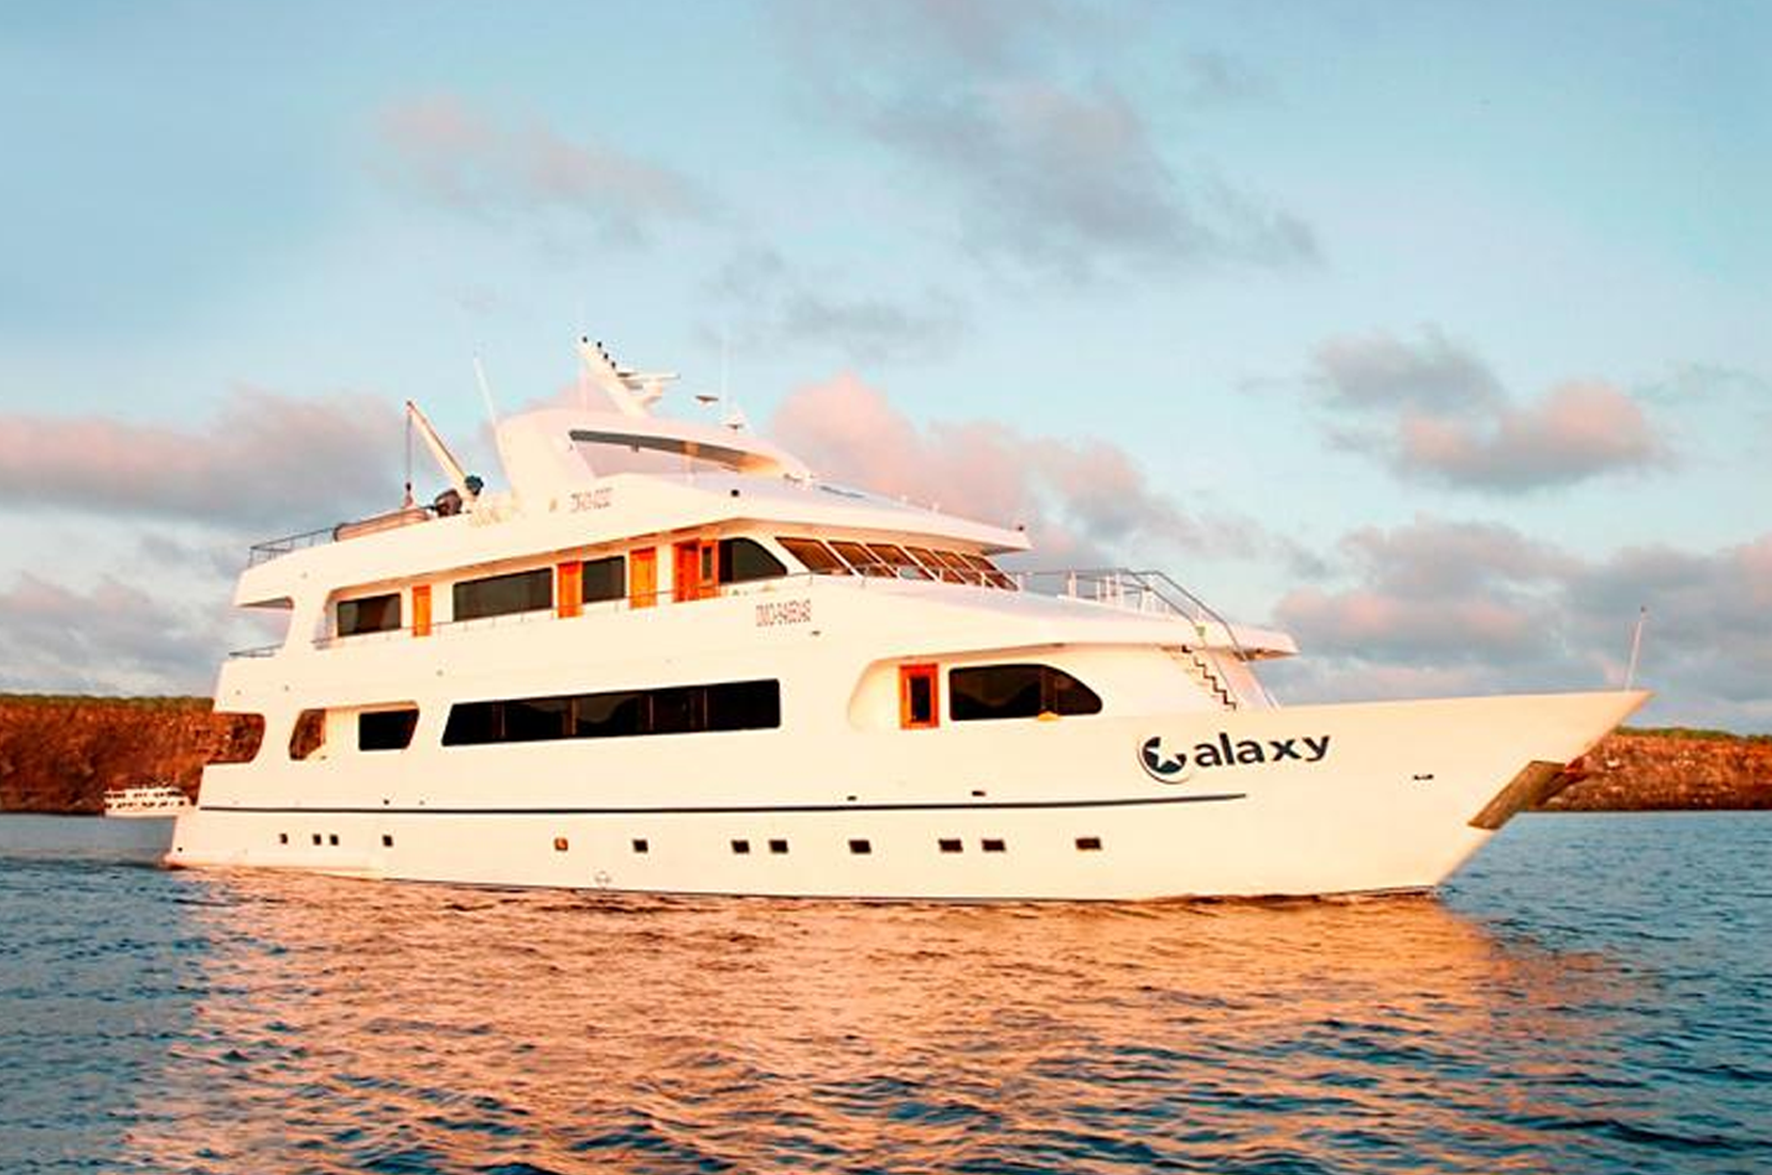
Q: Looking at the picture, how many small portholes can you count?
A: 12